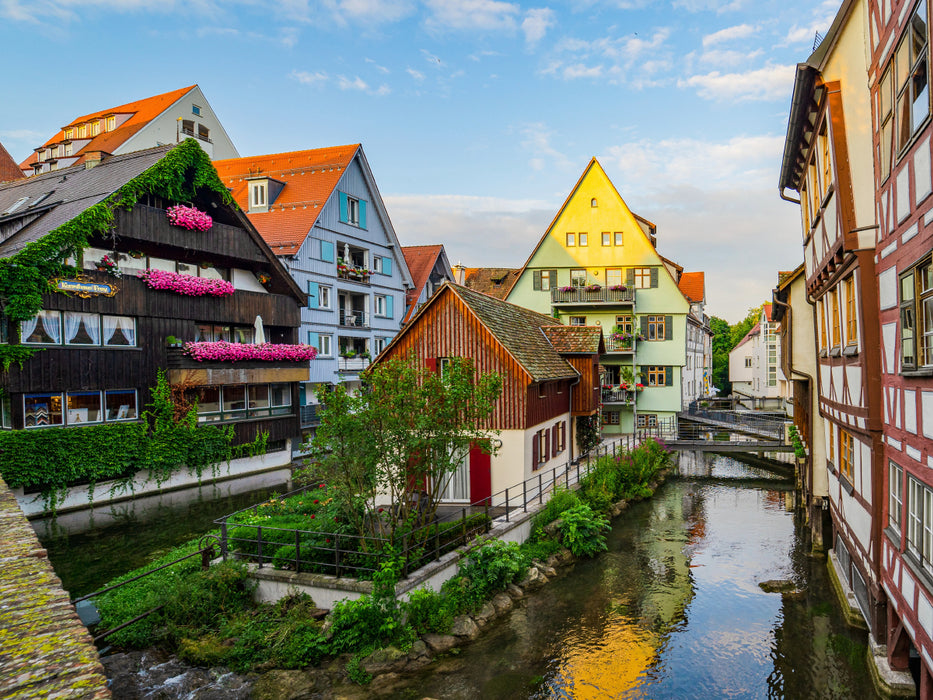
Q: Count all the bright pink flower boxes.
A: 3